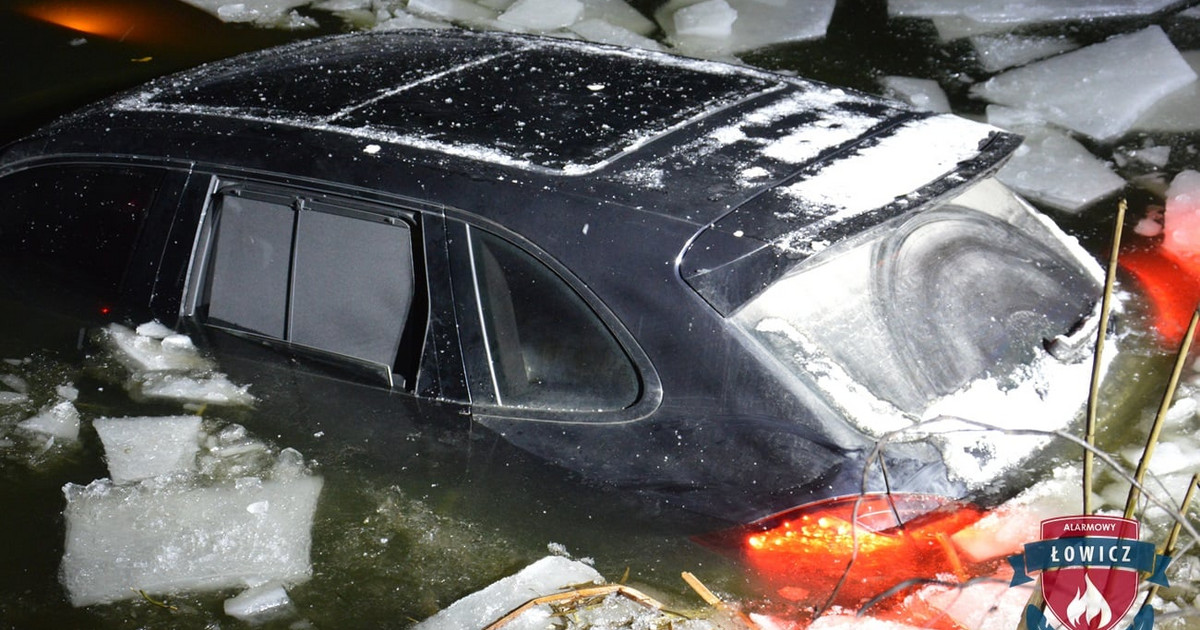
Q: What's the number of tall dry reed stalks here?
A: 3